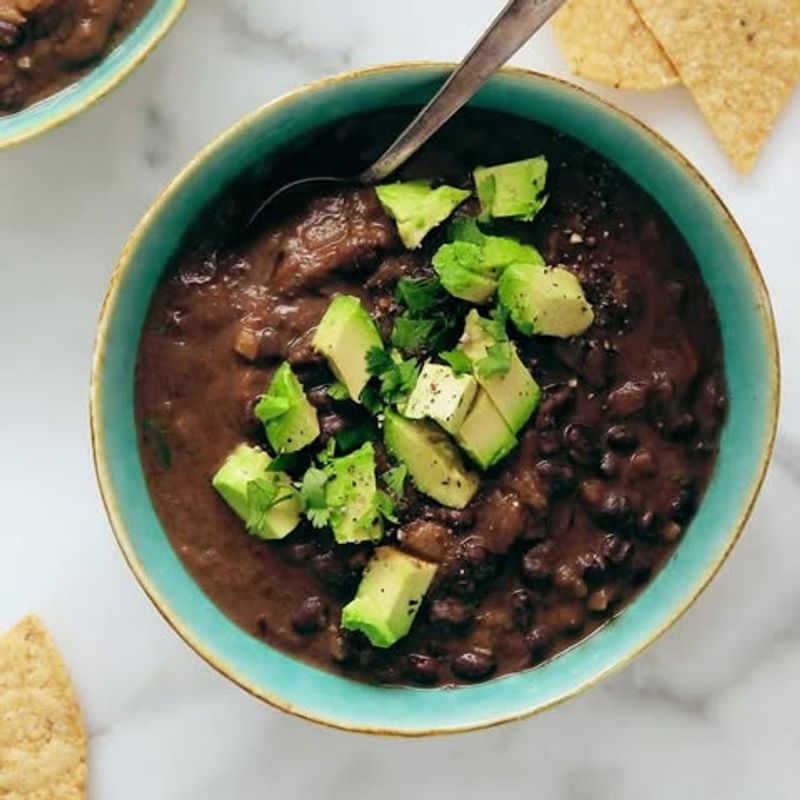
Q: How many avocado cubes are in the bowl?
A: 13